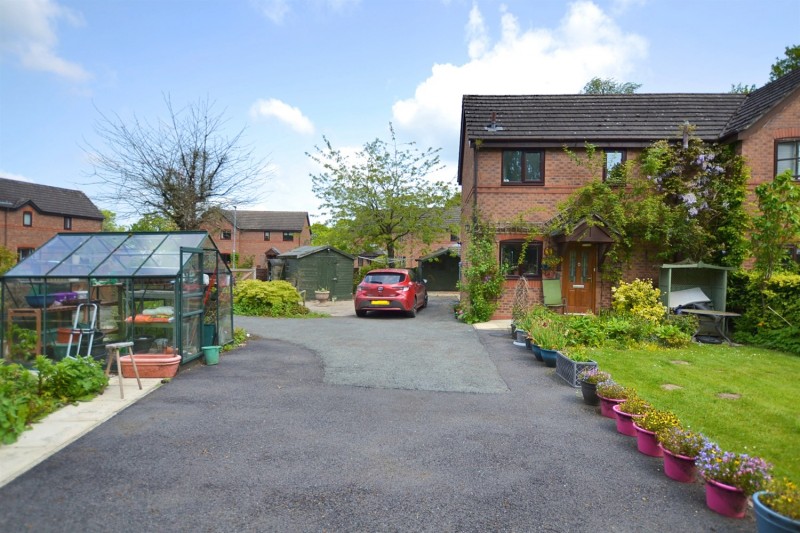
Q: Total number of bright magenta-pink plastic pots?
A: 5